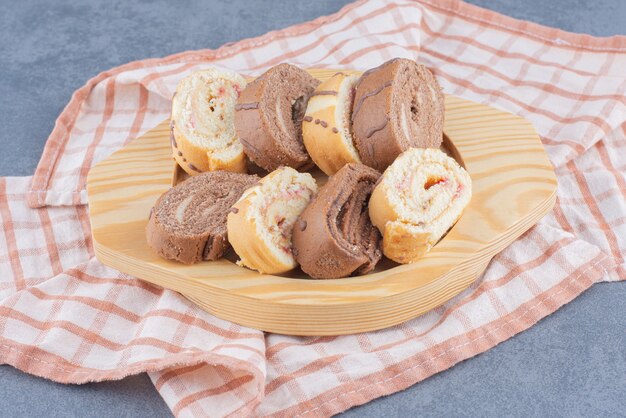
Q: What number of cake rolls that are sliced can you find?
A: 8